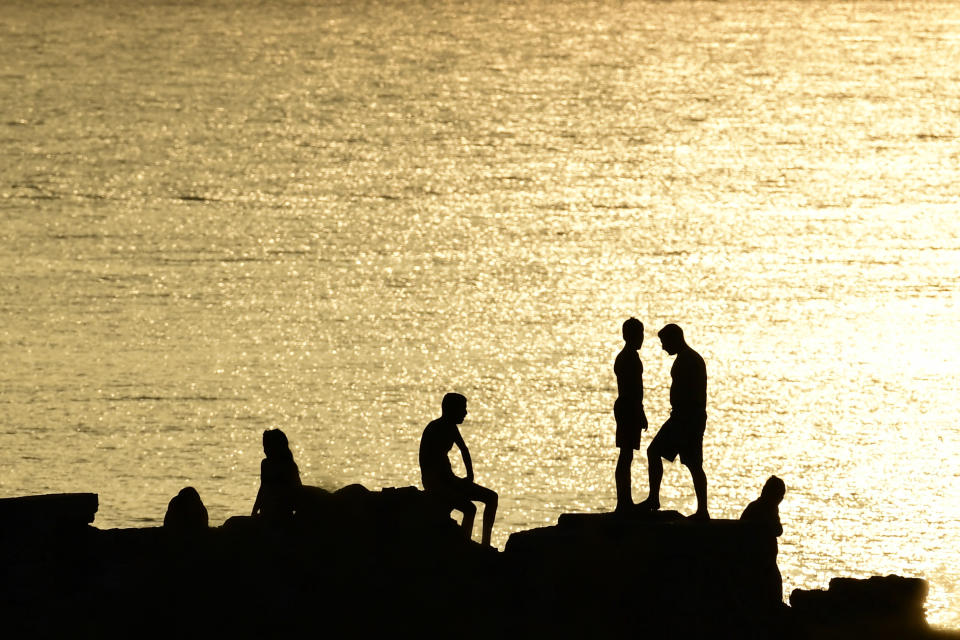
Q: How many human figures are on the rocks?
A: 6